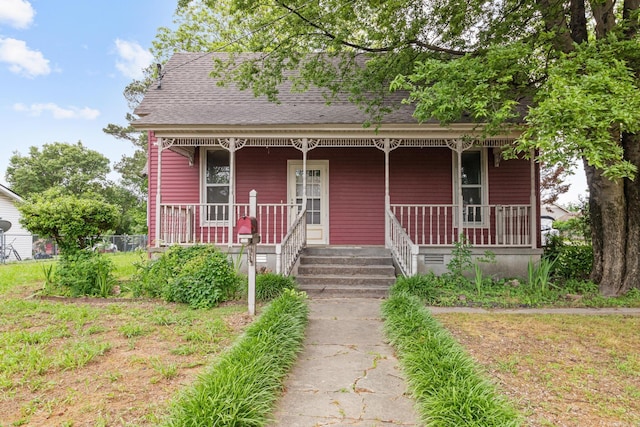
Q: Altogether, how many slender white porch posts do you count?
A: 6